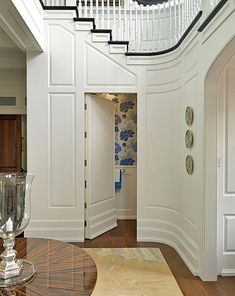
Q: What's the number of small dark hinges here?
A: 6